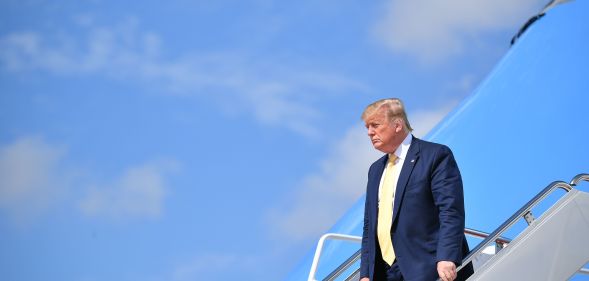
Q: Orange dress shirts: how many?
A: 0